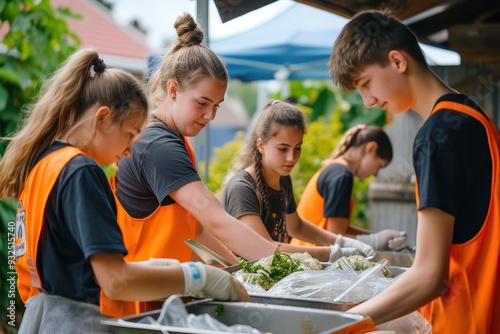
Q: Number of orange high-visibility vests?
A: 4